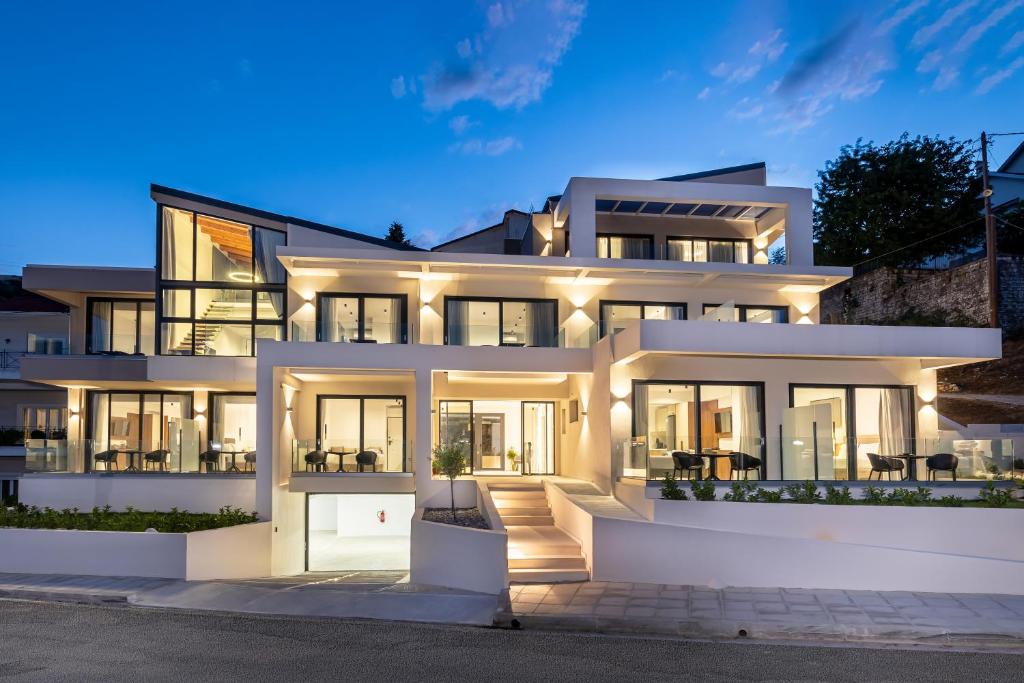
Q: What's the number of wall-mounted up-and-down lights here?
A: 12